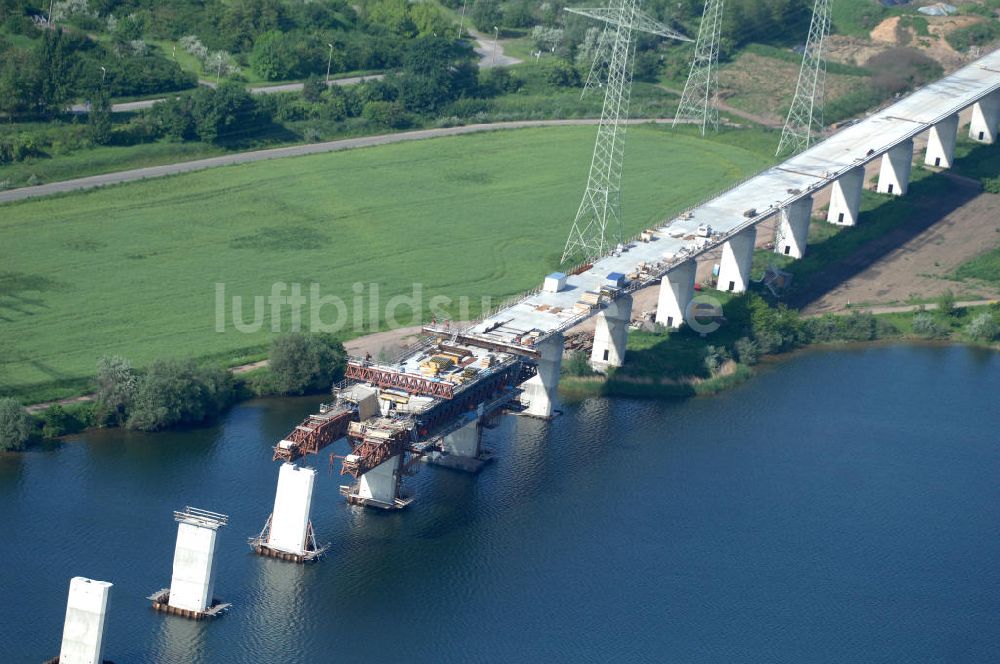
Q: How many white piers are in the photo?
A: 14